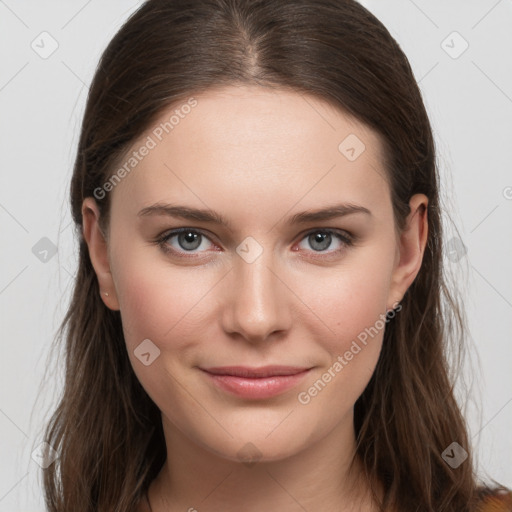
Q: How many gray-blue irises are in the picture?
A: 2